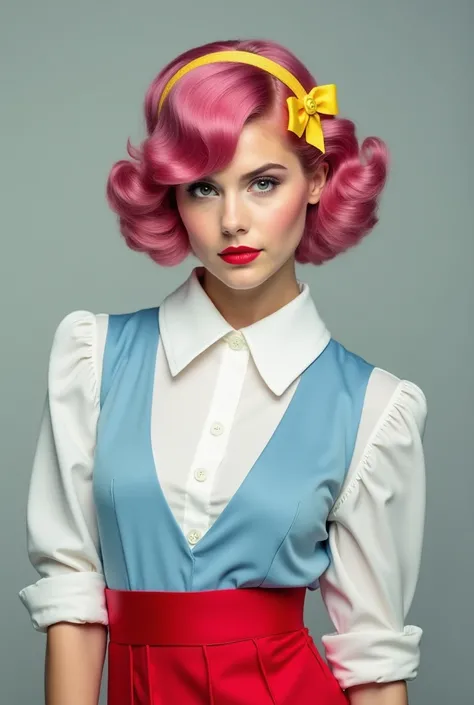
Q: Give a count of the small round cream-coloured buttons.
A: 4